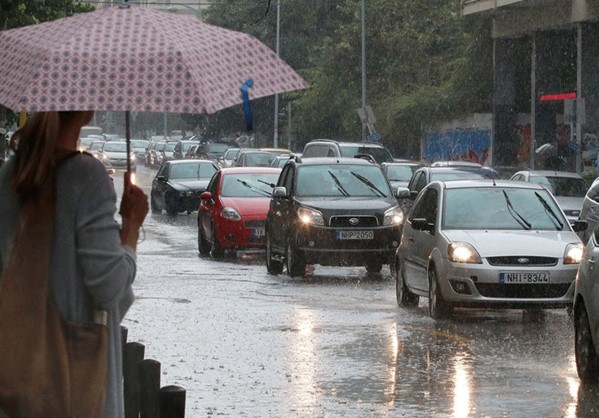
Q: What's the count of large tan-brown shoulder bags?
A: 1